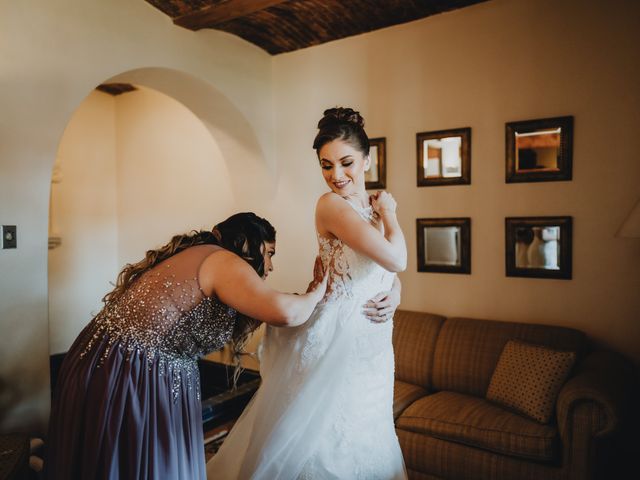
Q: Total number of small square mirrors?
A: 5